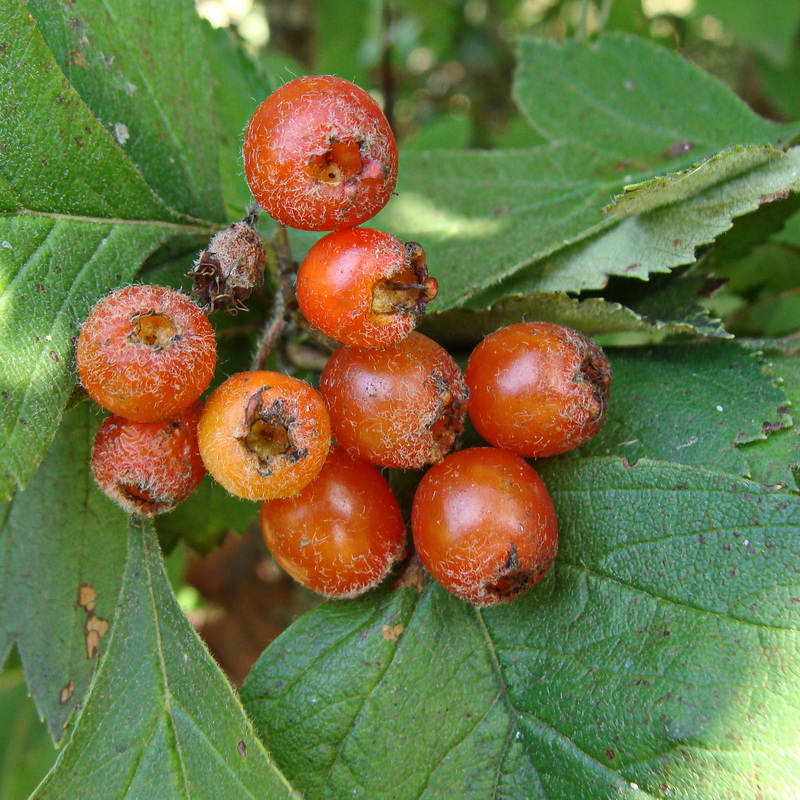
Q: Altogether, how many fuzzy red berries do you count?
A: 9